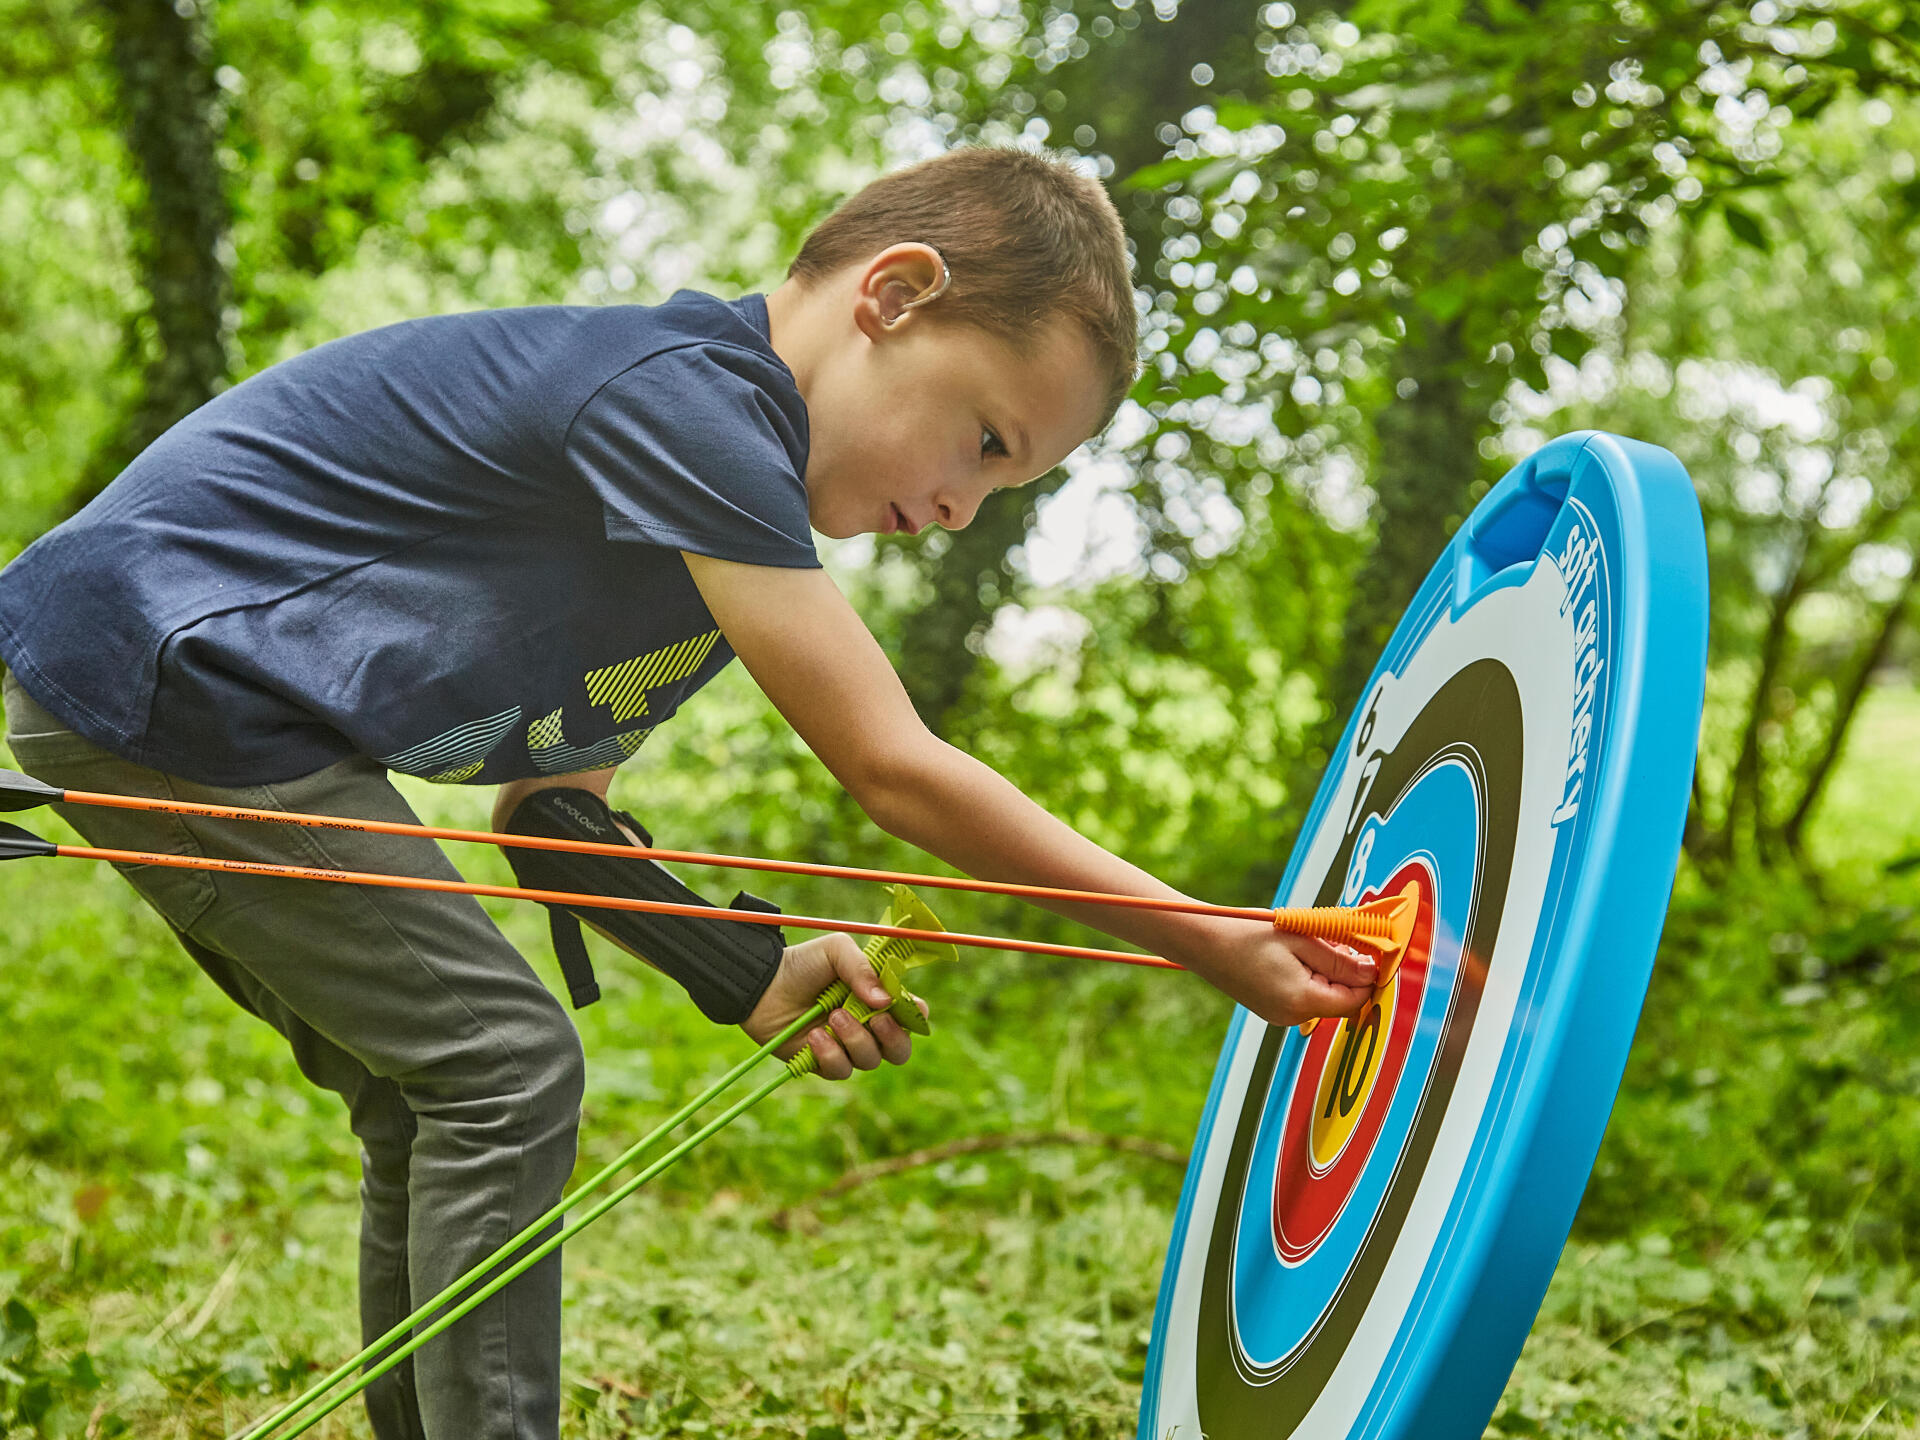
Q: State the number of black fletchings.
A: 2